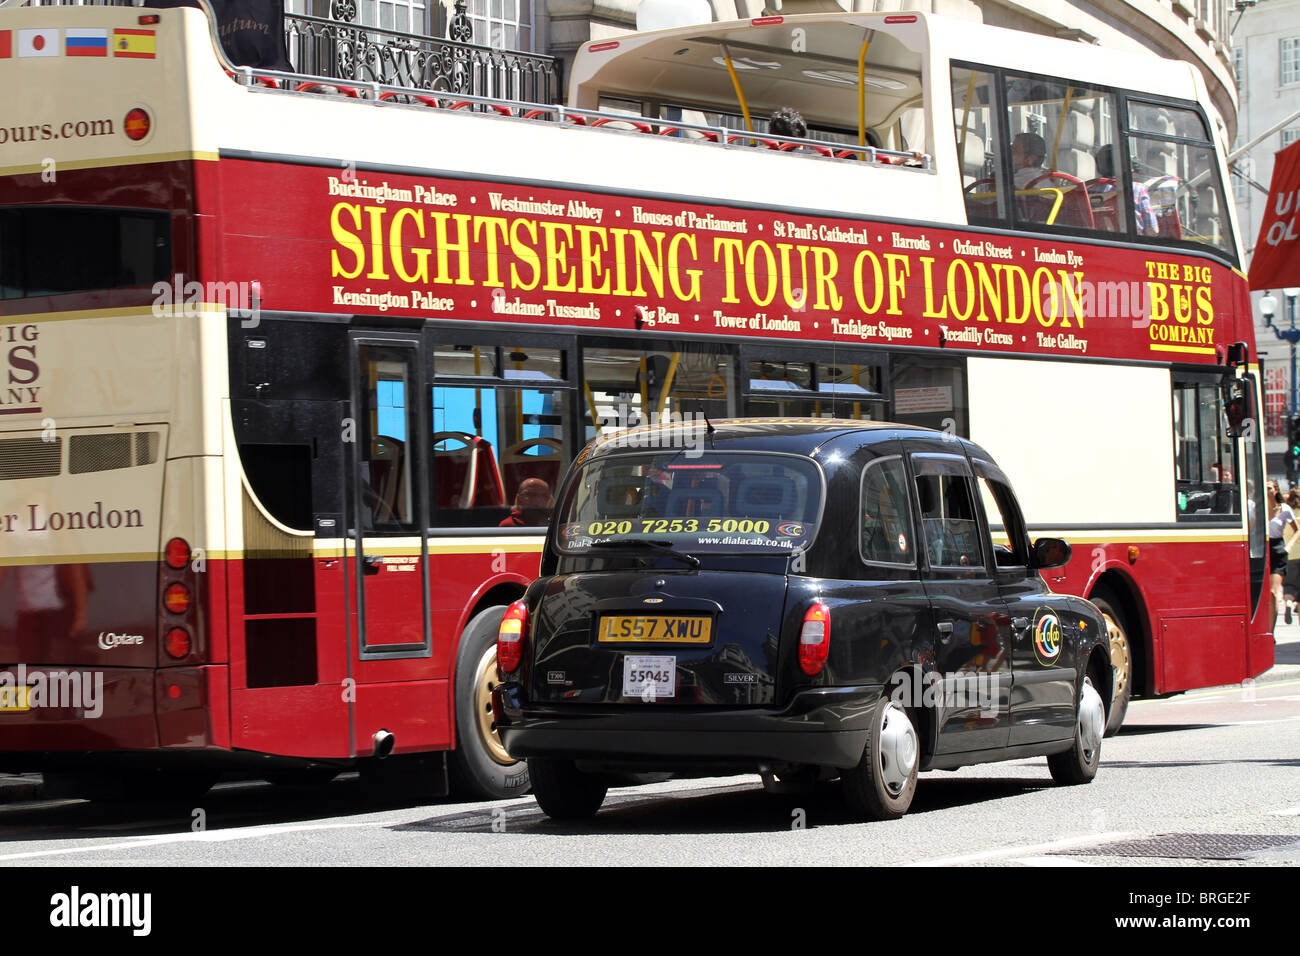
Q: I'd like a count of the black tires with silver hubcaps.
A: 2